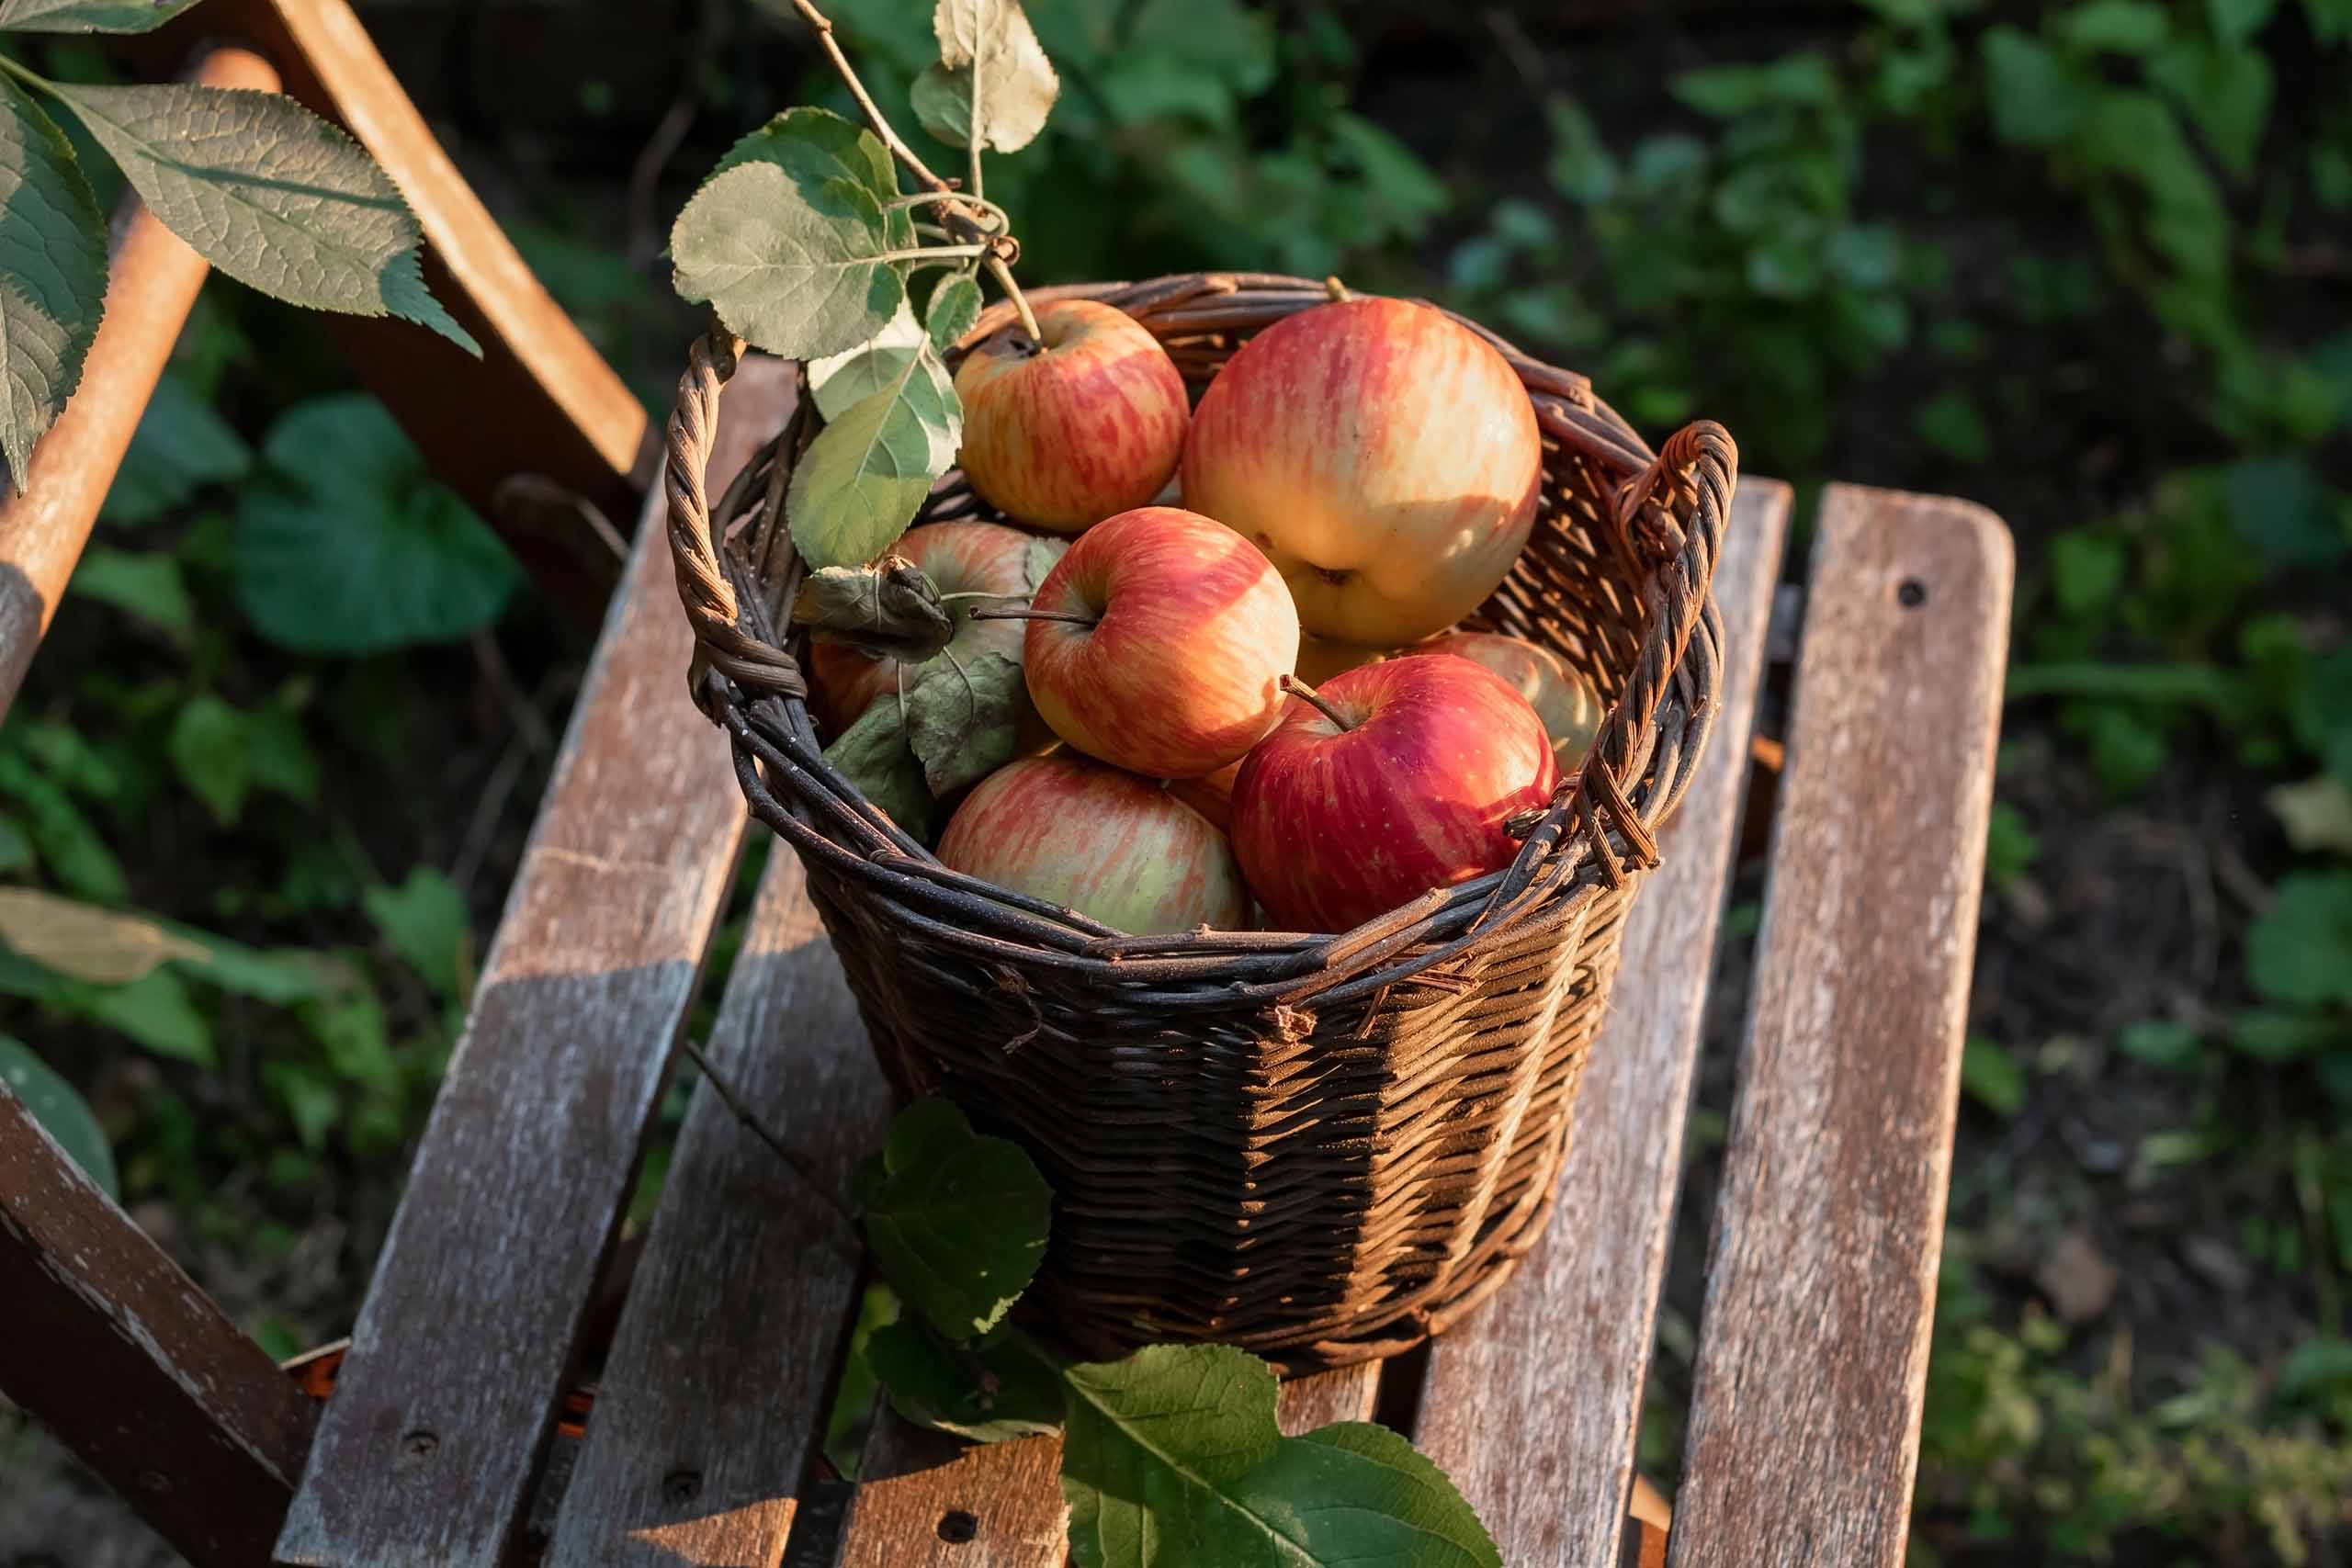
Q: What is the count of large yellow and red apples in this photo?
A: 1